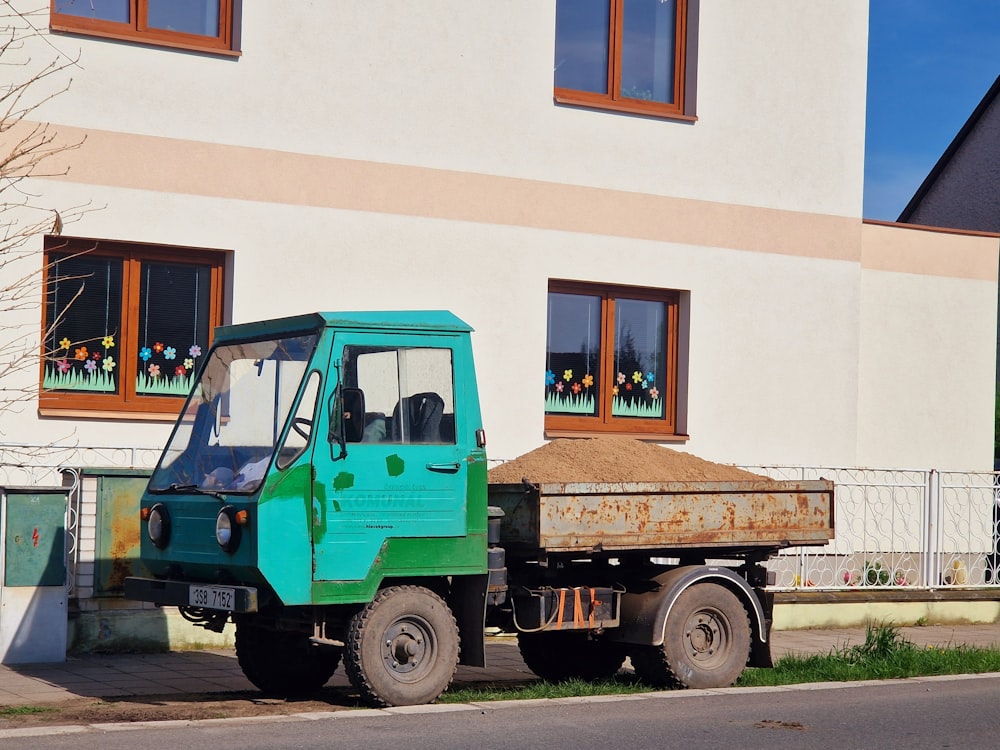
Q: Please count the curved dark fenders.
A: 1